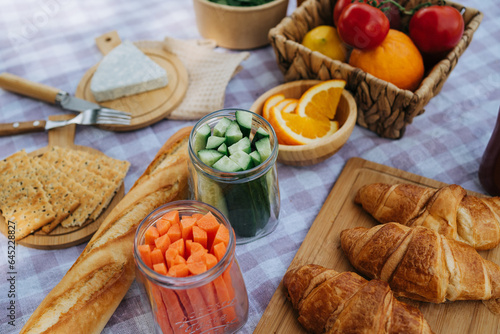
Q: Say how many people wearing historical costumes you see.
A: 0